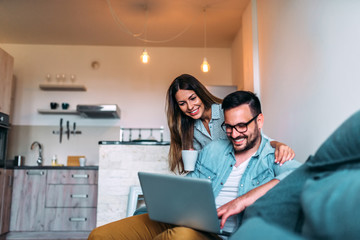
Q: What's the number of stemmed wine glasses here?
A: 4